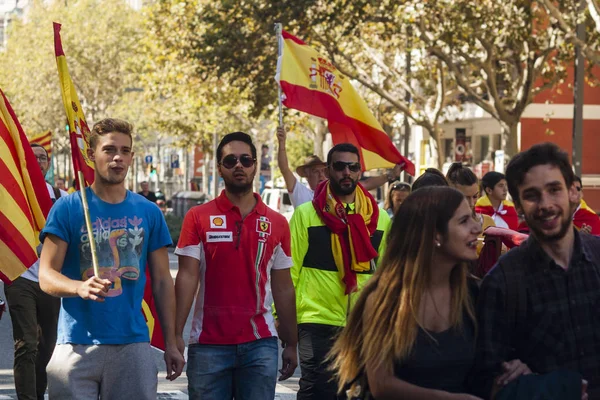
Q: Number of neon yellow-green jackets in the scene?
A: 1